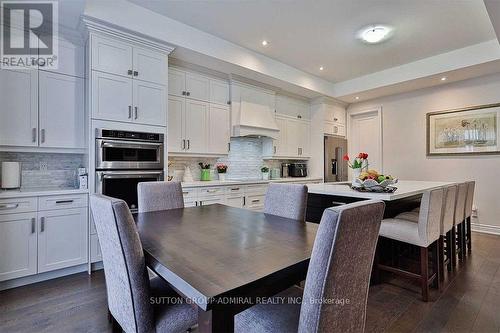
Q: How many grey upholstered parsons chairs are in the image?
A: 4